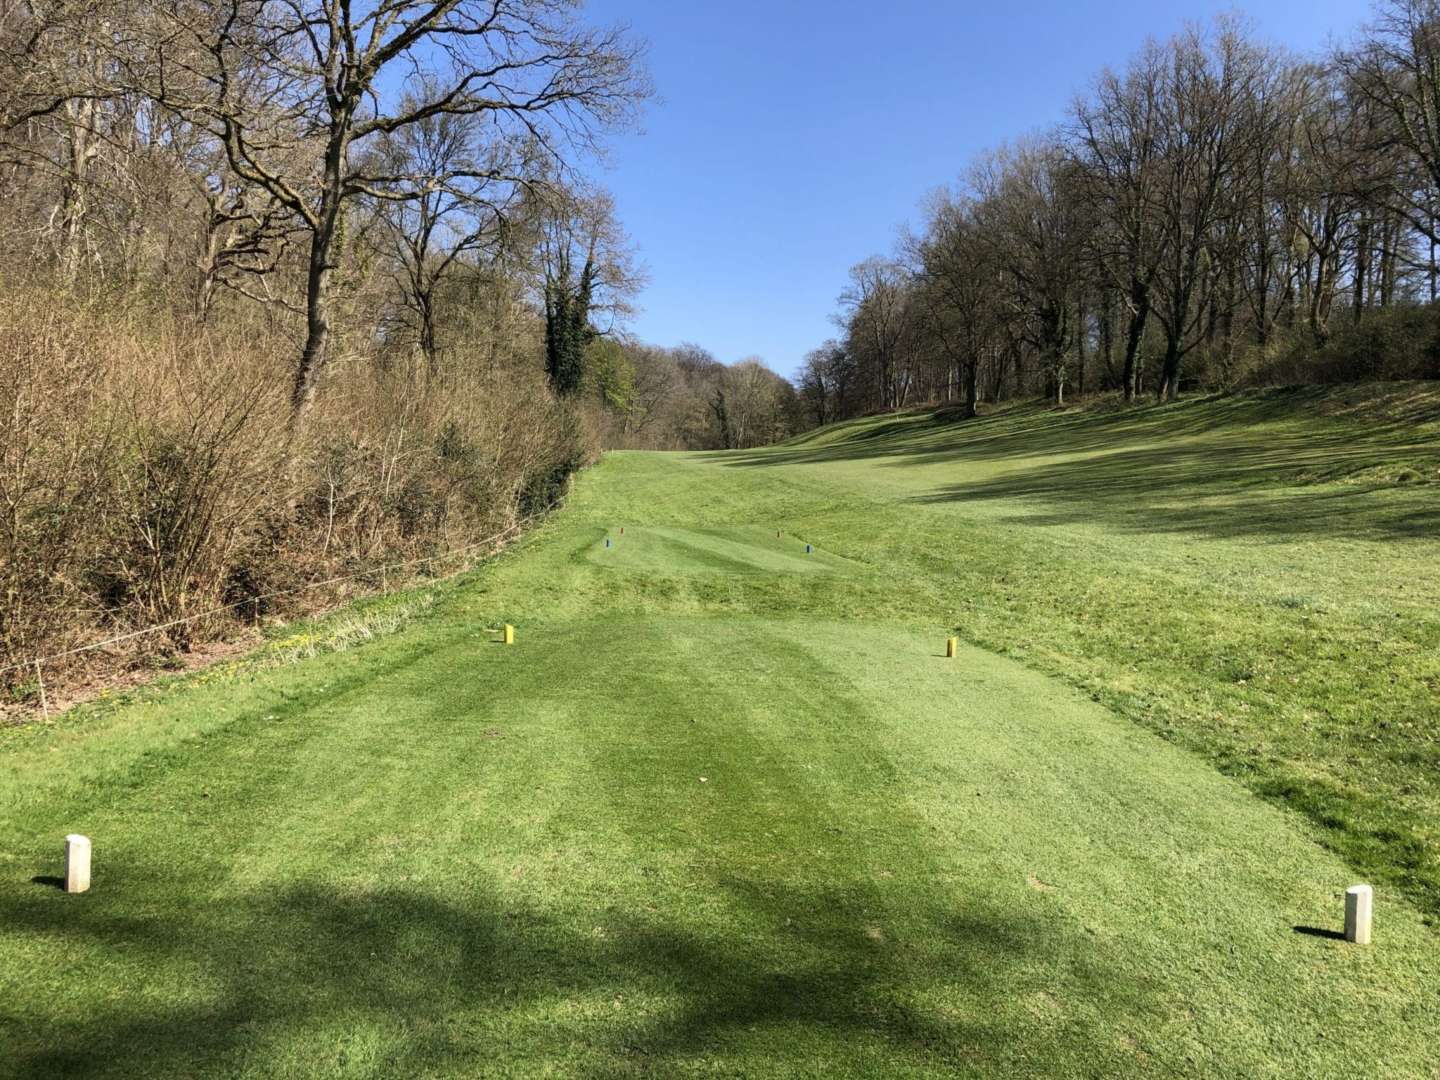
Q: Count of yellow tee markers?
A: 2